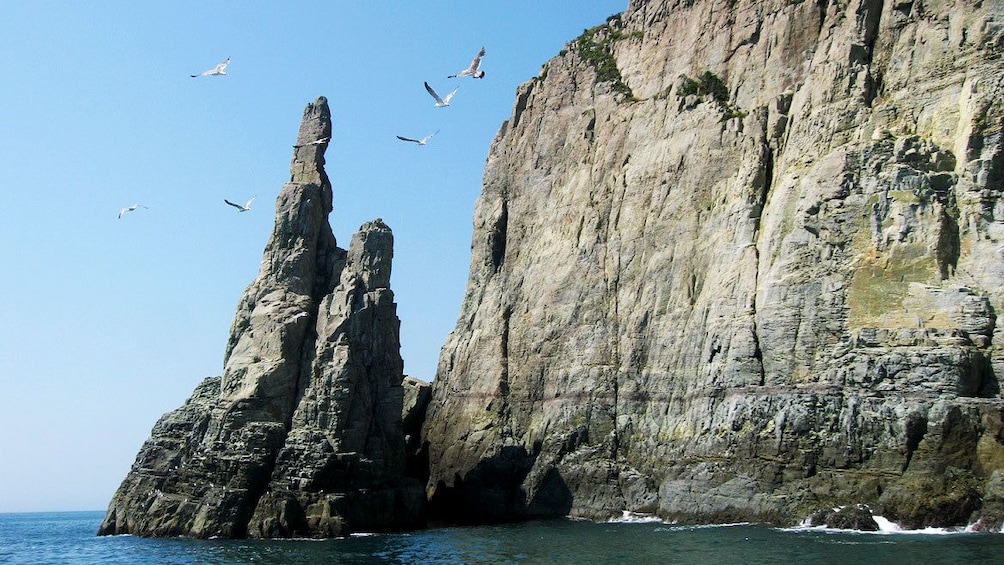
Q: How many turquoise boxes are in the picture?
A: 0